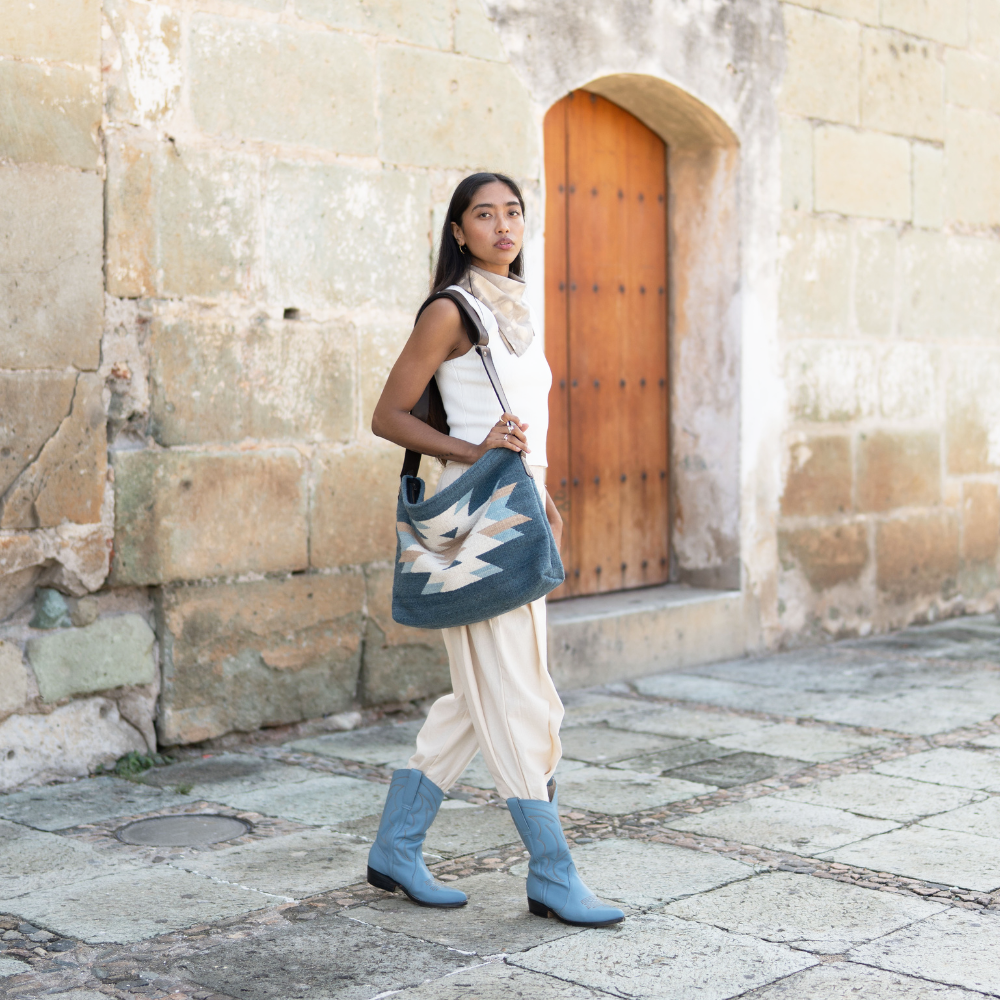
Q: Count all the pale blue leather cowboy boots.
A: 2